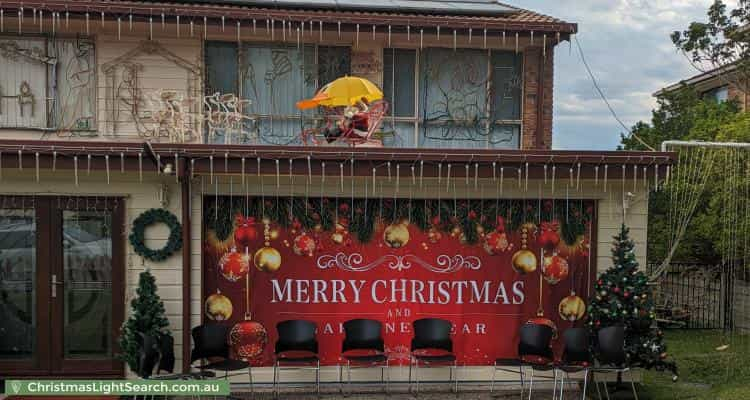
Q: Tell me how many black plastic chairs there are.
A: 9